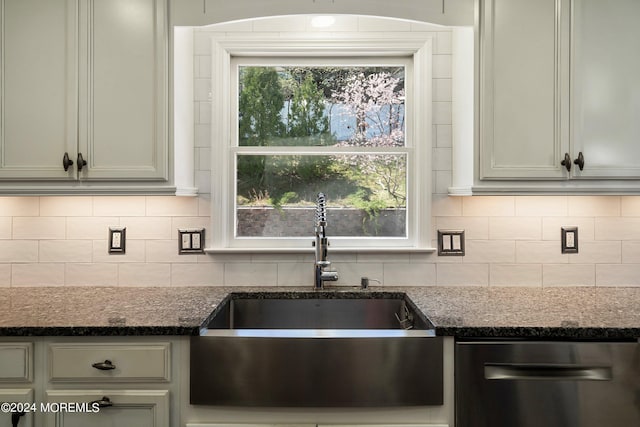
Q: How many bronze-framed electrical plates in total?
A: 4